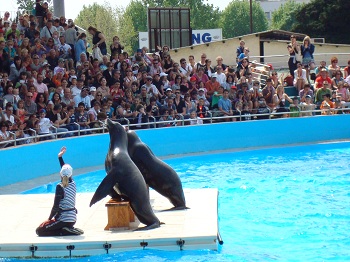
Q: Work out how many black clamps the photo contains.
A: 5